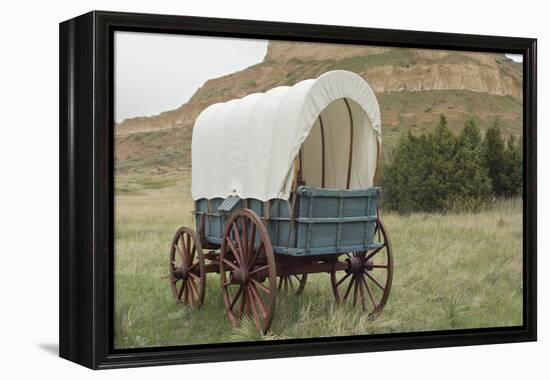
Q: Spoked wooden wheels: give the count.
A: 4